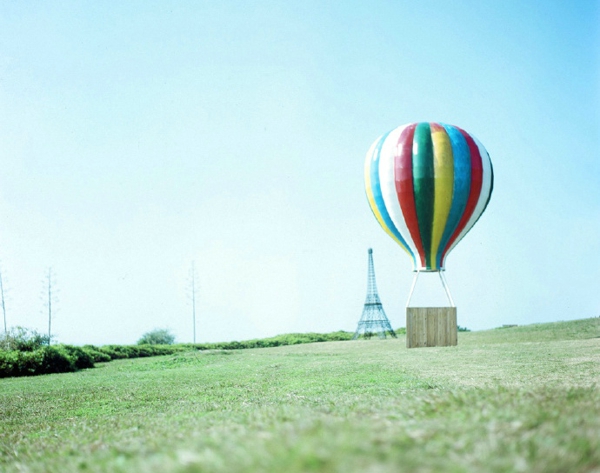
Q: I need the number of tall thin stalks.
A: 3